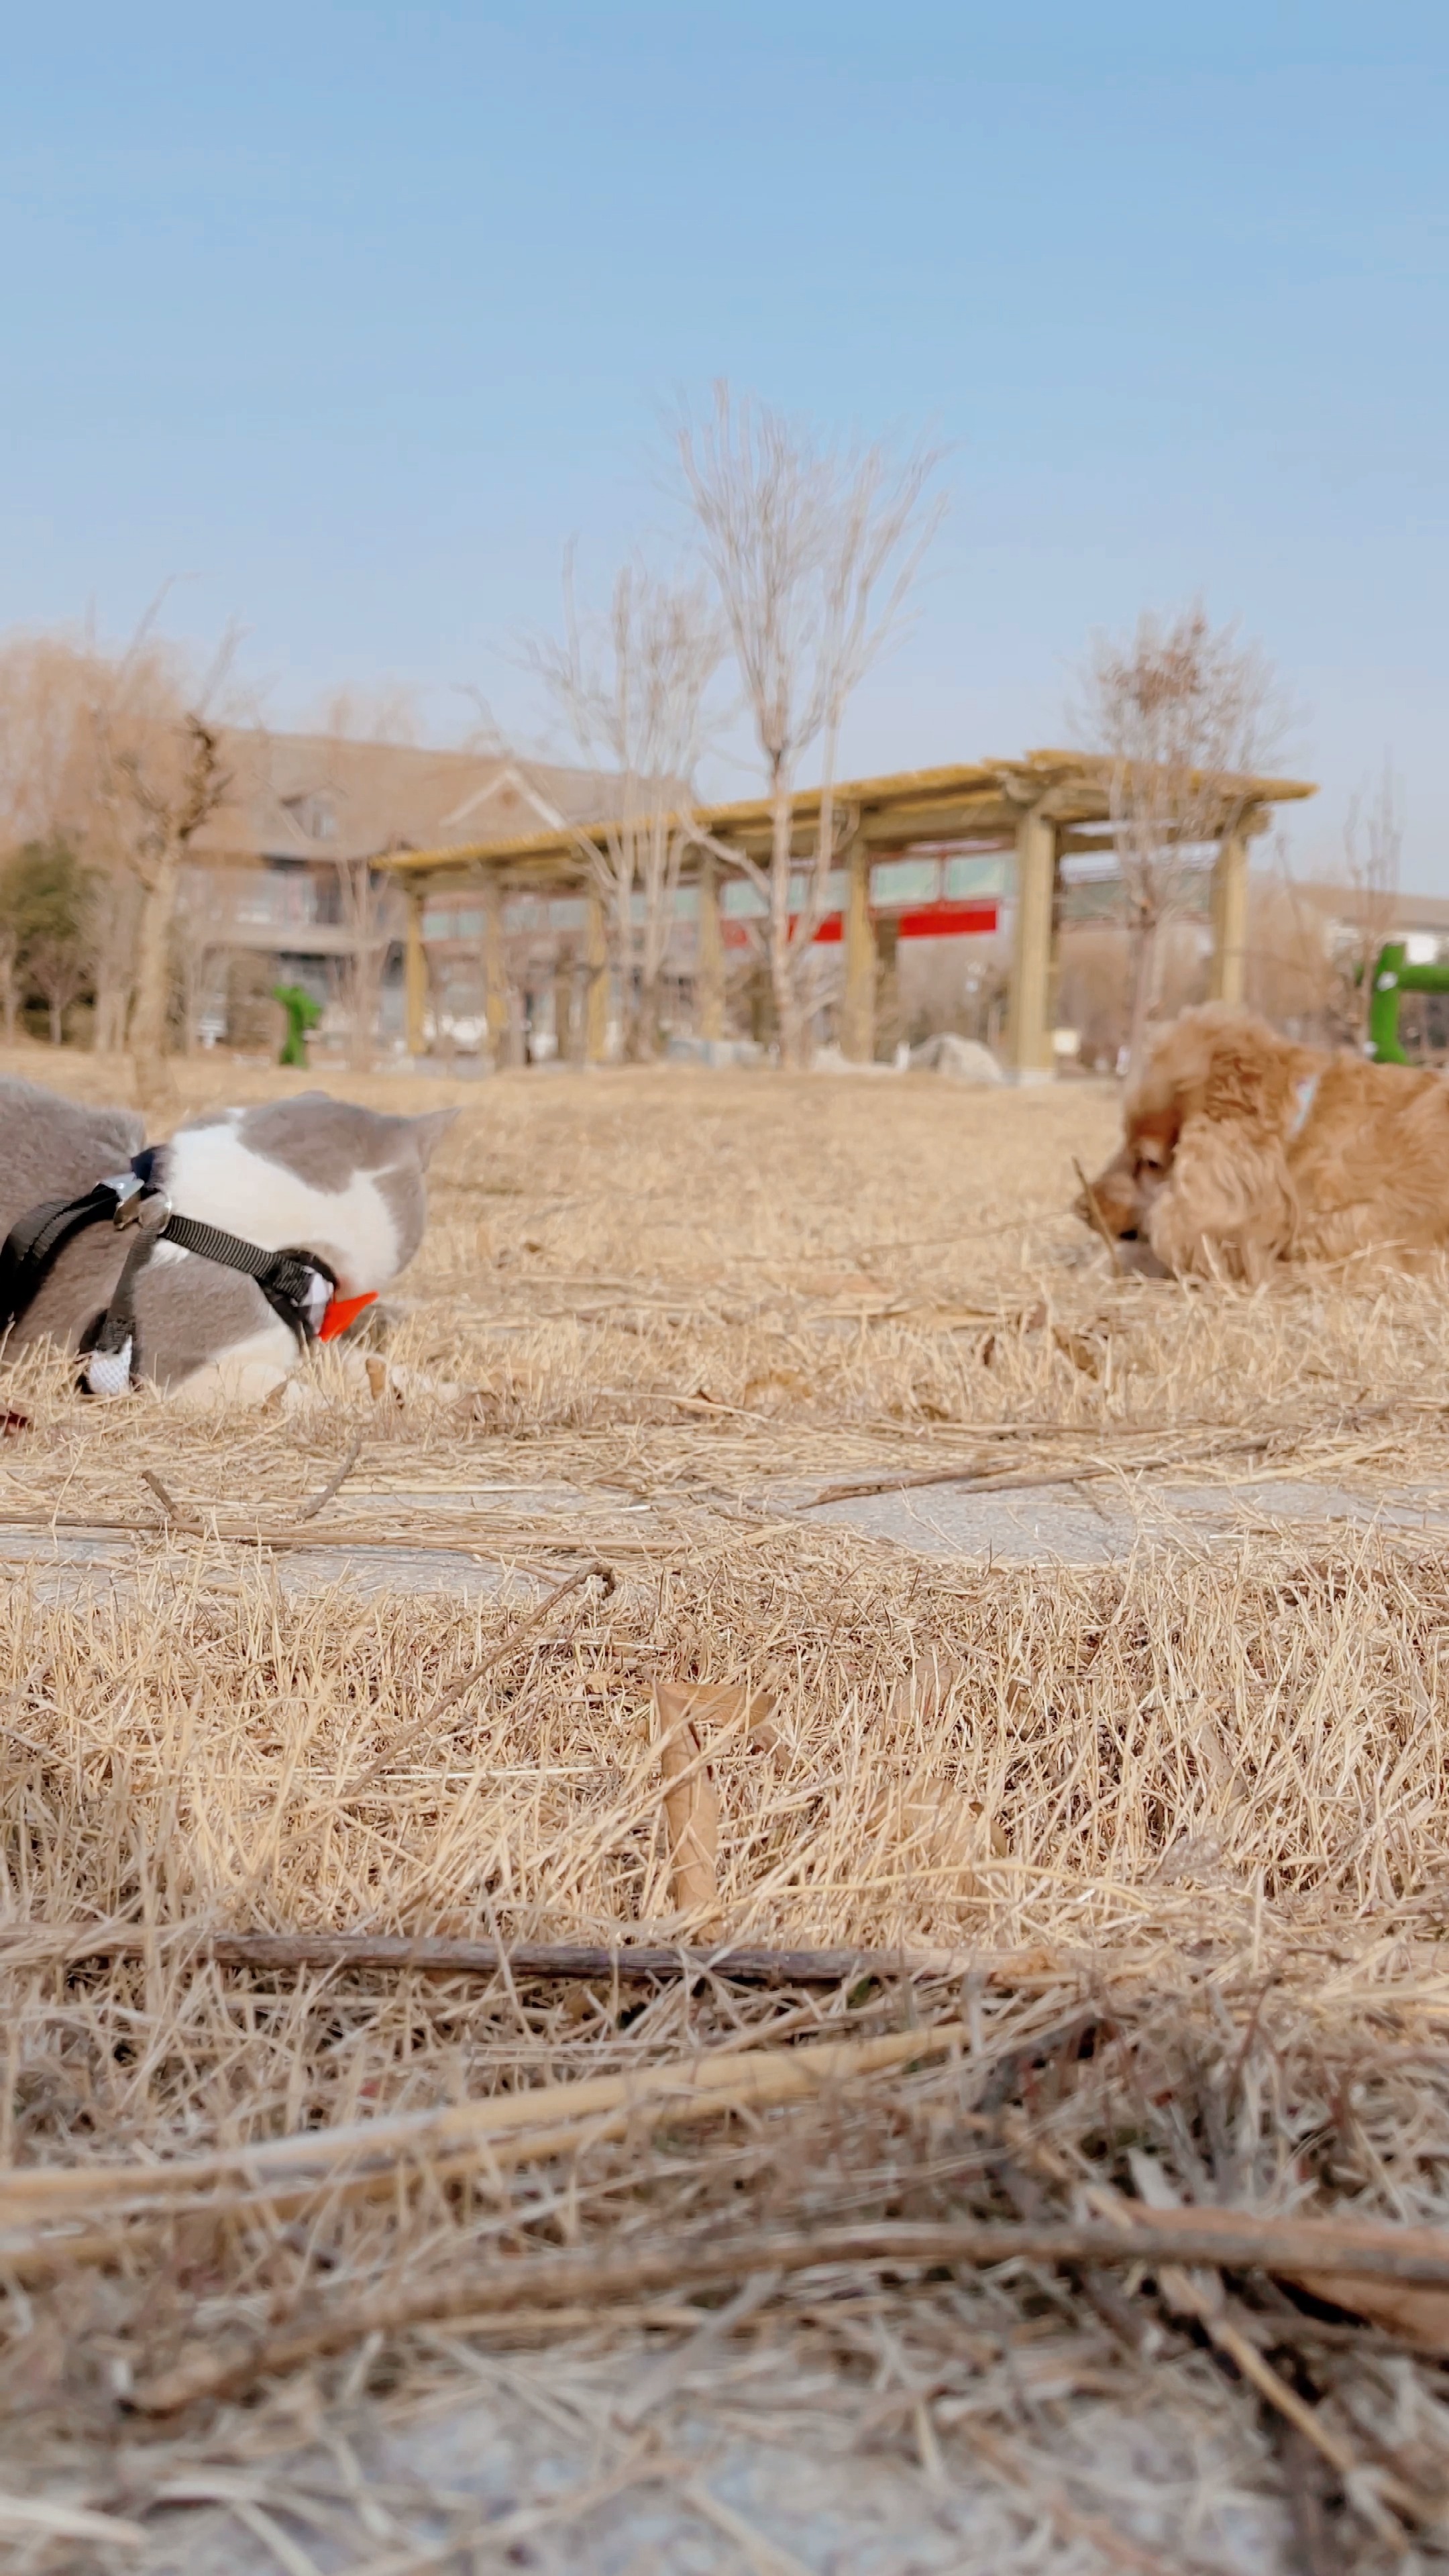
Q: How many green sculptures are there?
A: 2